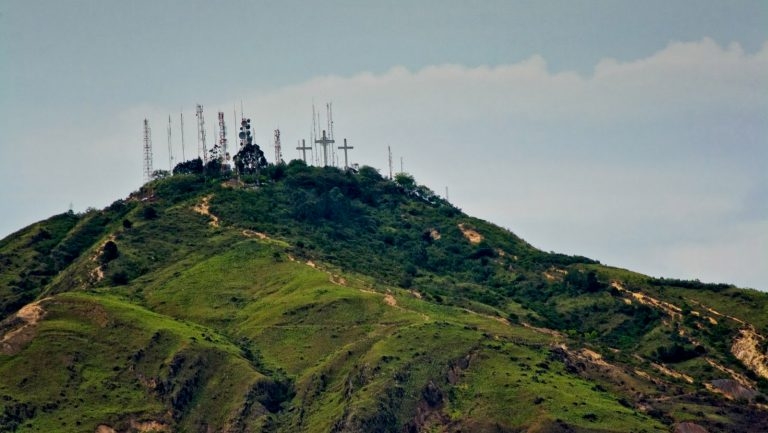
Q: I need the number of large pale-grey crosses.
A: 3